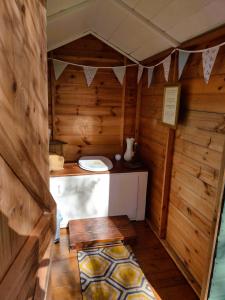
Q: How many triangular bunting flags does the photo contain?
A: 8